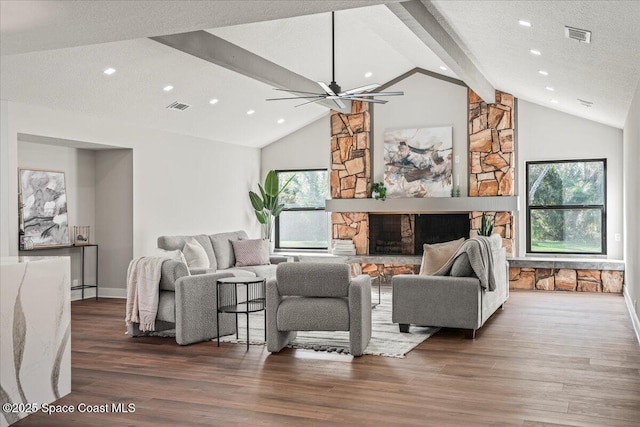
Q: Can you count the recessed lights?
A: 12